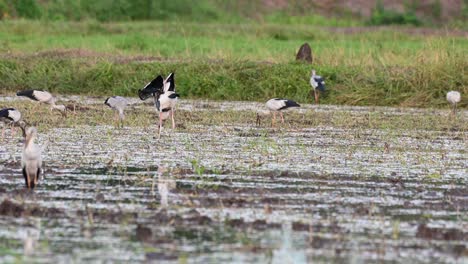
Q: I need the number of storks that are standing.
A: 8